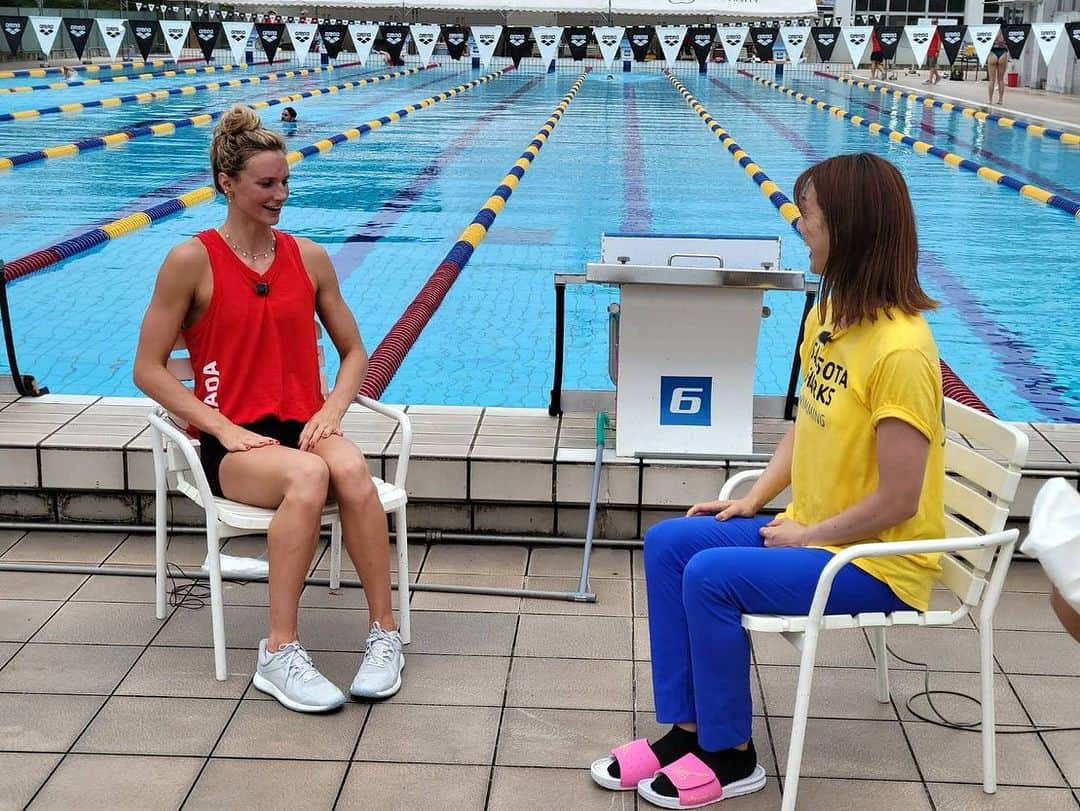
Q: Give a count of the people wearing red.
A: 3